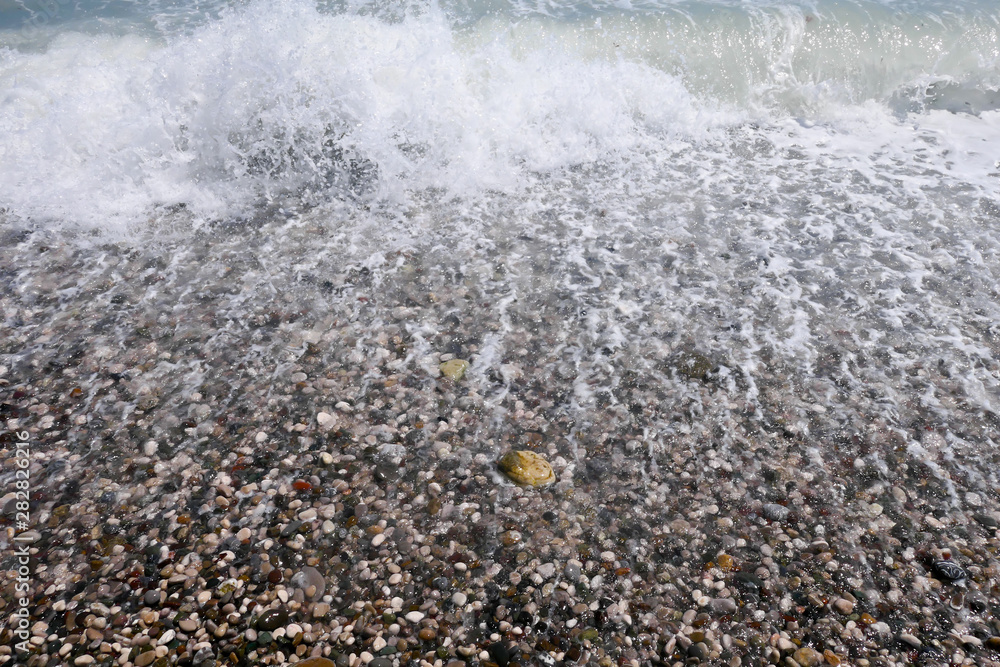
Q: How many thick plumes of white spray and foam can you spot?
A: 1